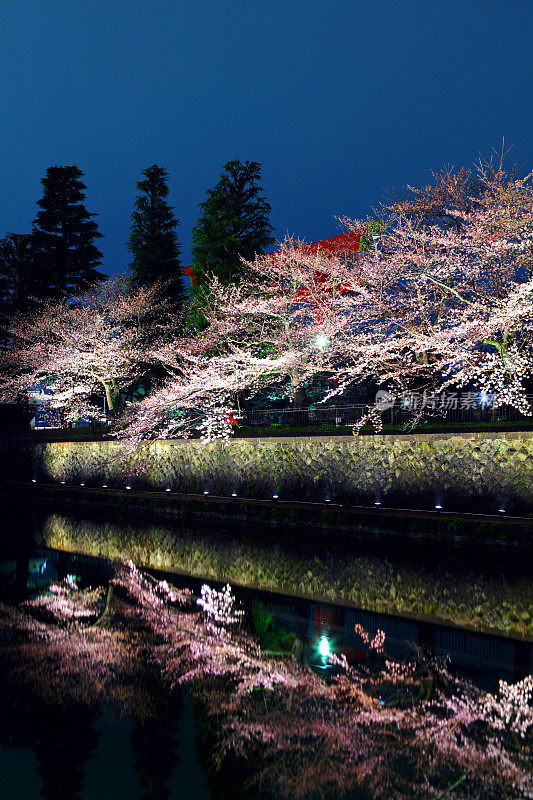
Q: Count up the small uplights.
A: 13